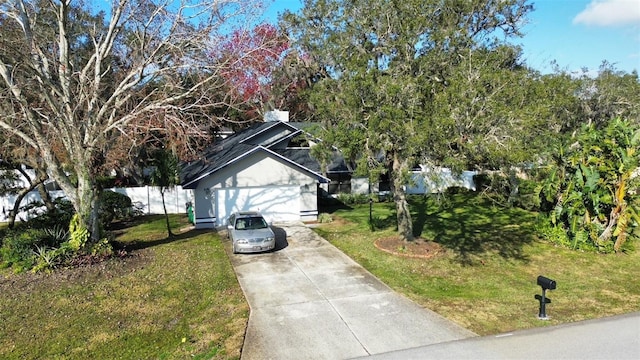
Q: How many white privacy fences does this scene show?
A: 2